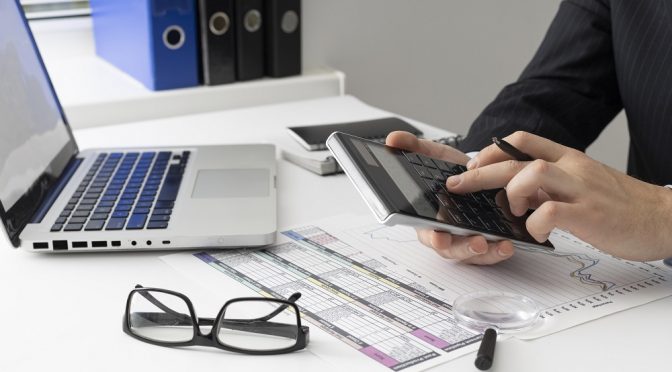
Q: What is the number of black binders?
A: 3